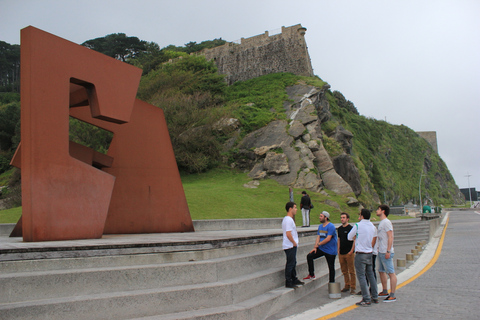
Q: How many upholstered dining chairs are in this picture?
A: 0